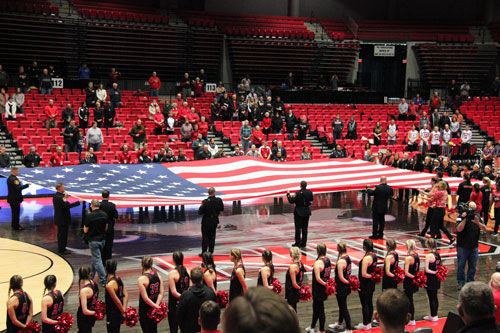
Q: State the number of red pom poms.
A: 14